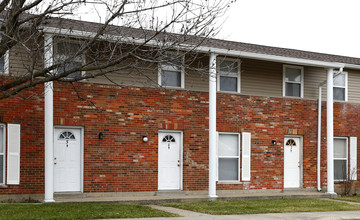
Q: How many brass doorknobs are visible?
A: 3